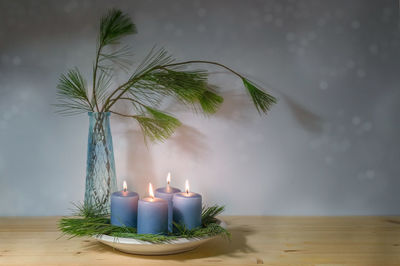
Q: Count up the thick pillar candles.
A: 4